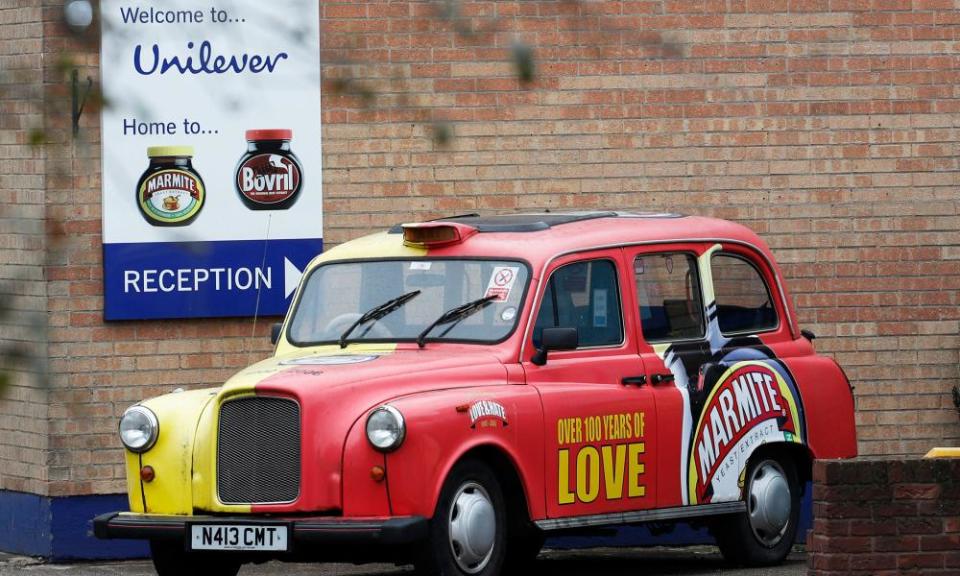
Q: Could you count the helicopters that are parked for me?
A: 0